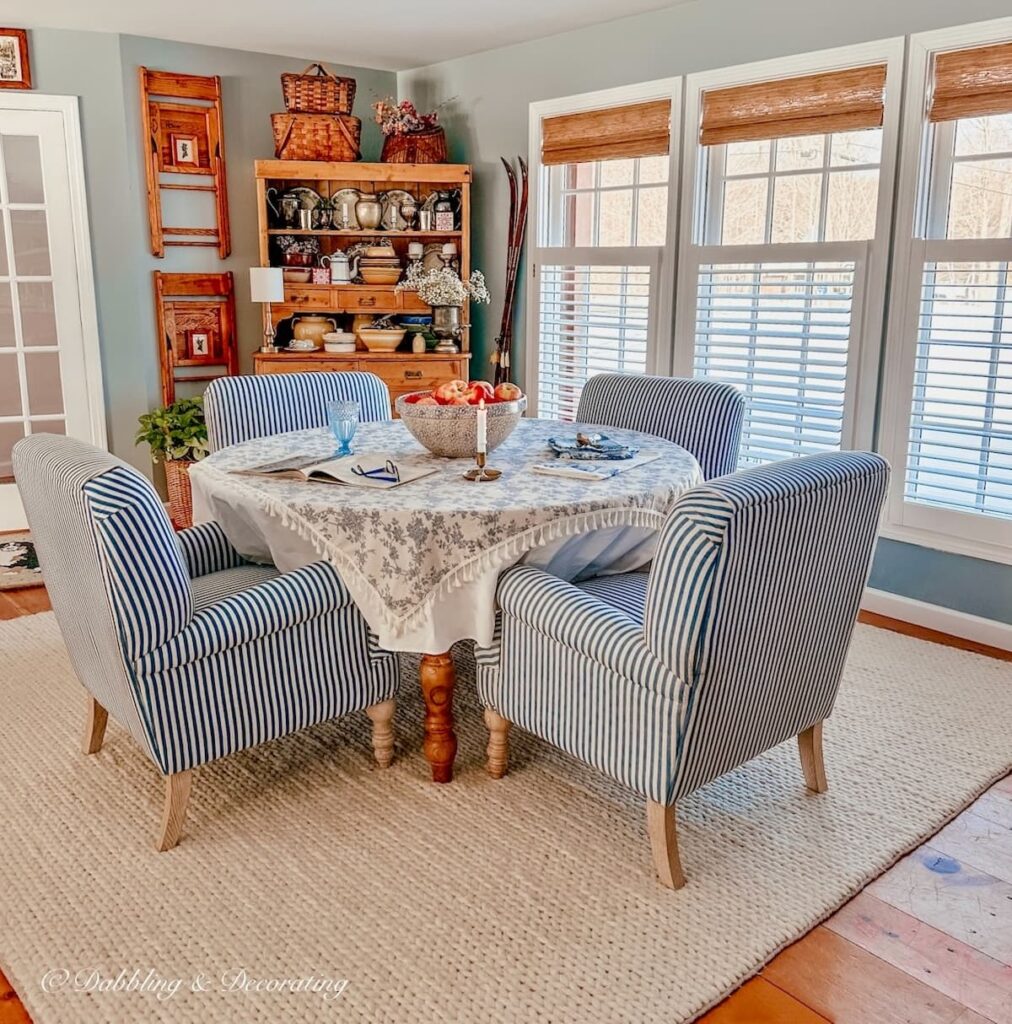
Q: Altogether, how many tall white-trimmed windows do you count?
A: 3